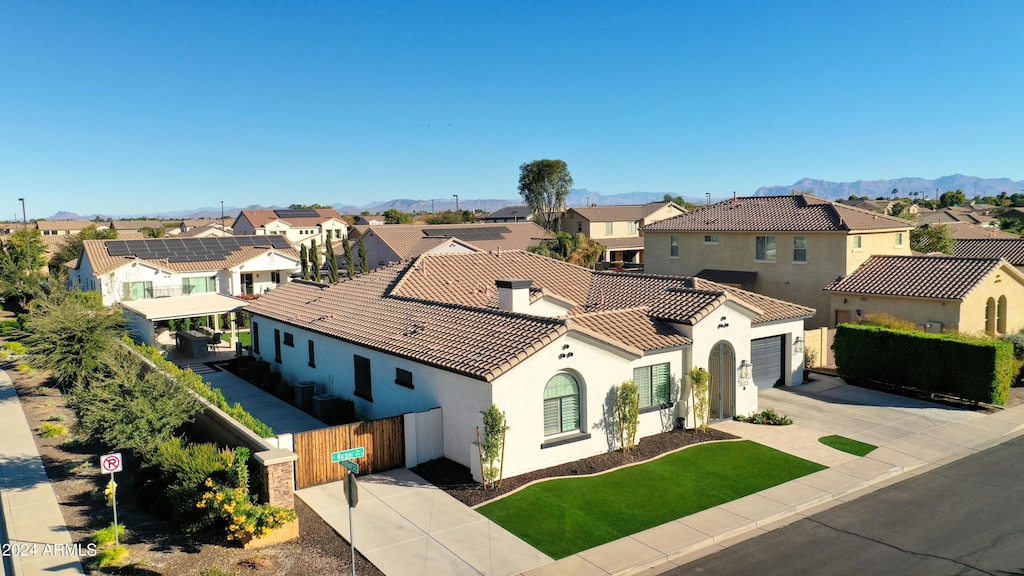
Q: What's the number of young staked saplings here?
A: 3